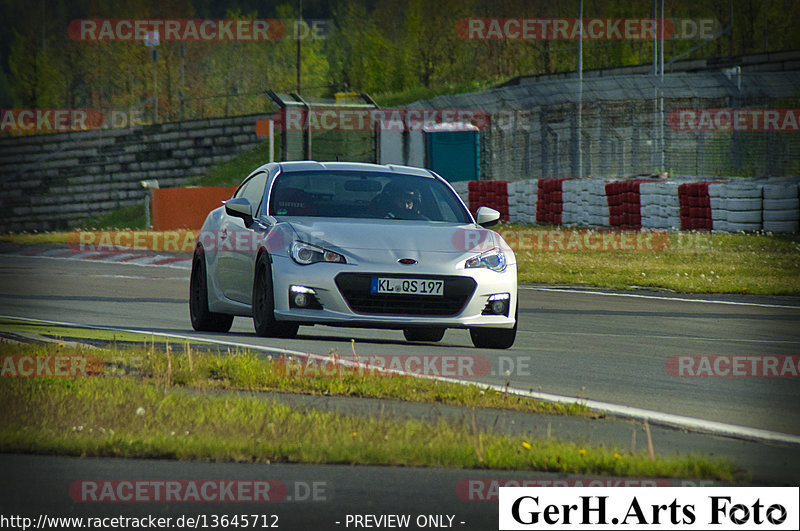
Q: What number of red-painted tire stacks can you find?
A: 4